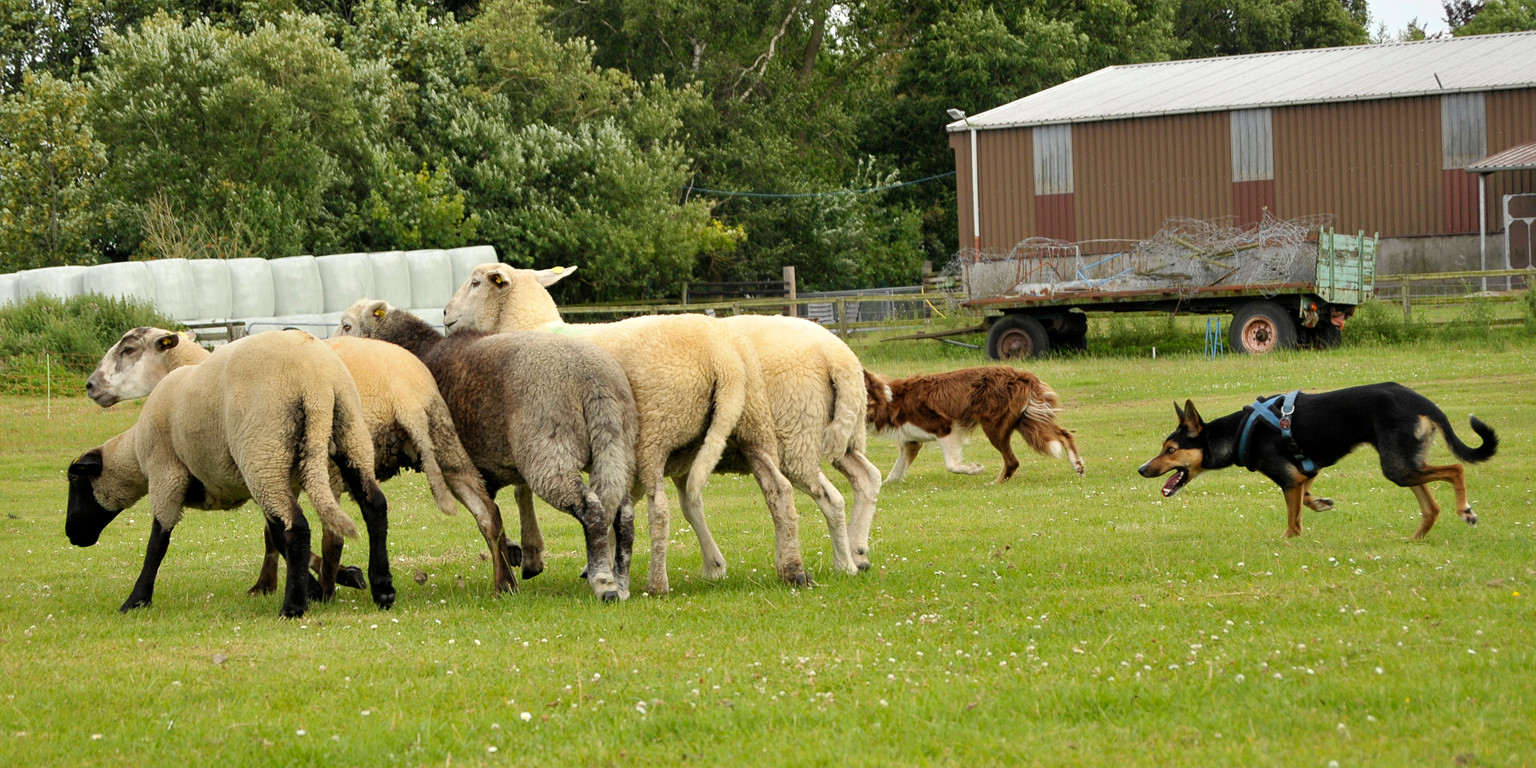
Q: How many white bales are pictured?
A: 11